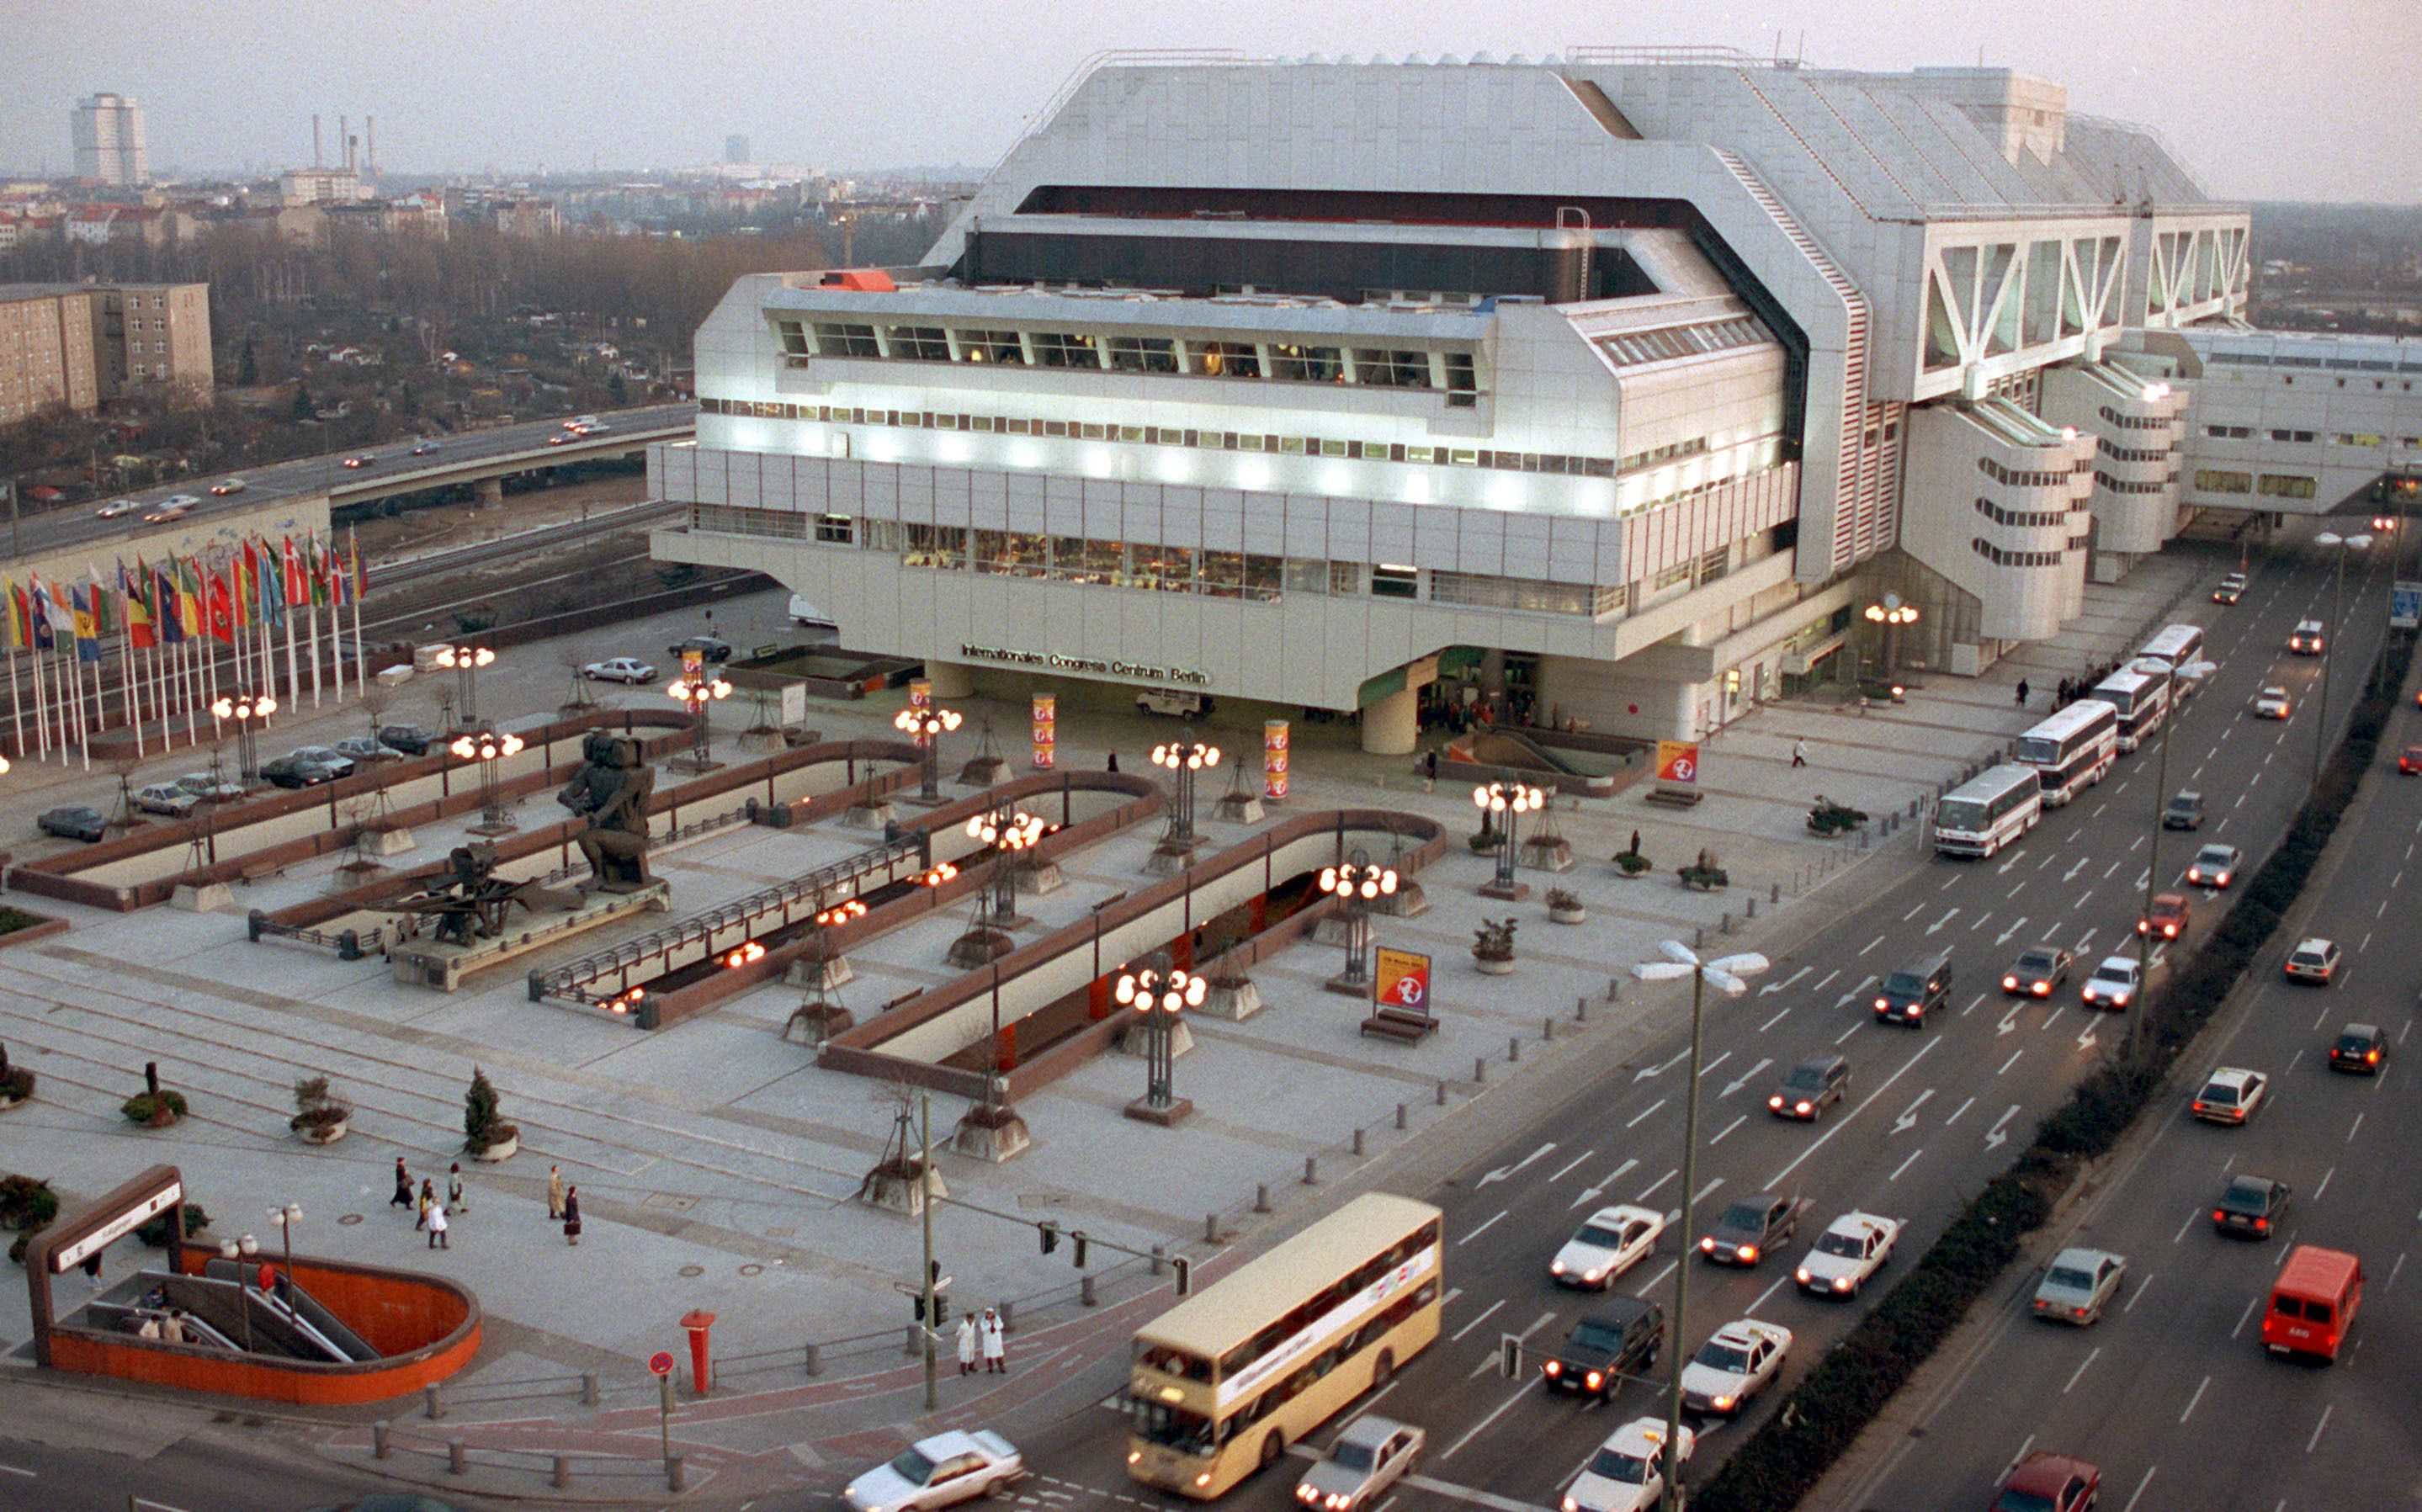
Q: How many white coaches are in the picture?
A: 4